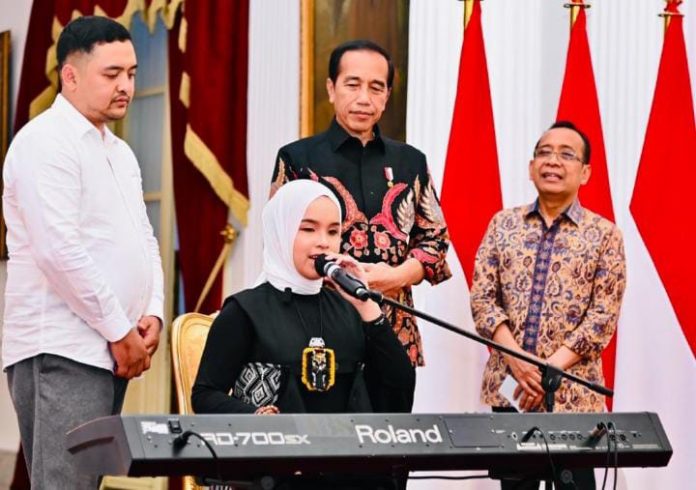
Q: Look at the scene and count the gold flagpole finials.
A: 3